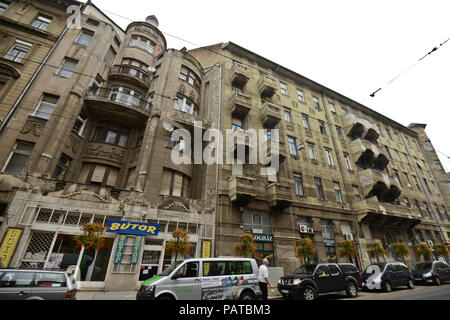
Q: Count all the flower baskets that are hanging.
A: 9